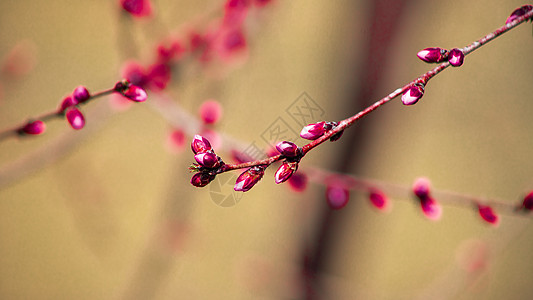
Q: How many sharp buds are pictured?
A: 11